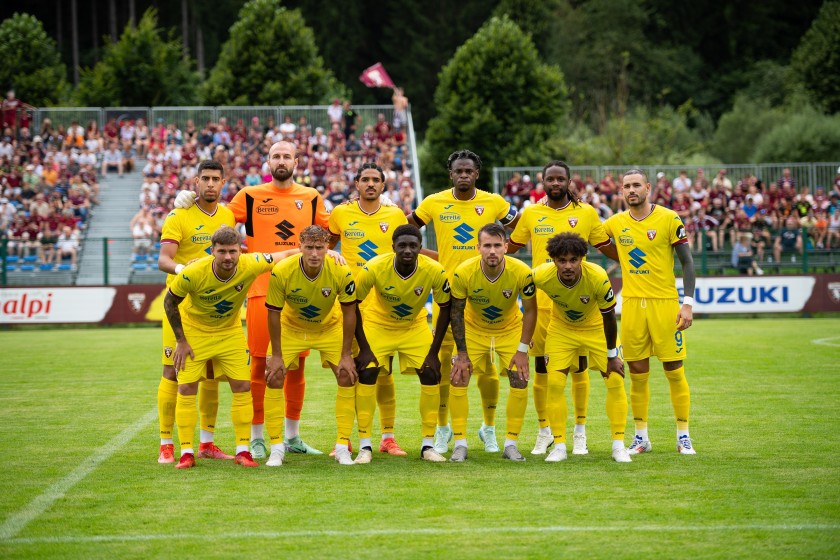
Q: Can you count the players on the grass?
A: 11